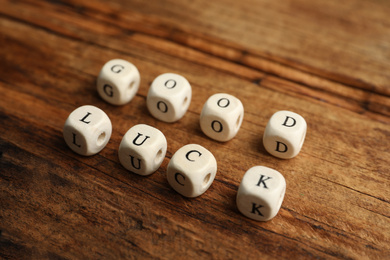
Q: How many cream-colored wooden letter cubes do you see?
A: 8